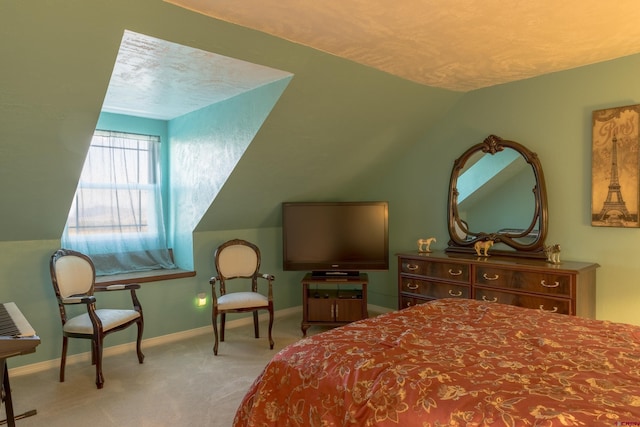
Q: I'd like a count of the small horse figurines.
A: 3